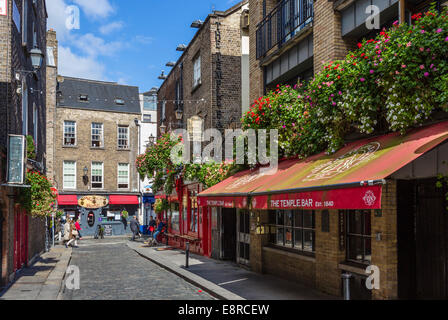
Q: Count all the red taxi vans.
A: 0